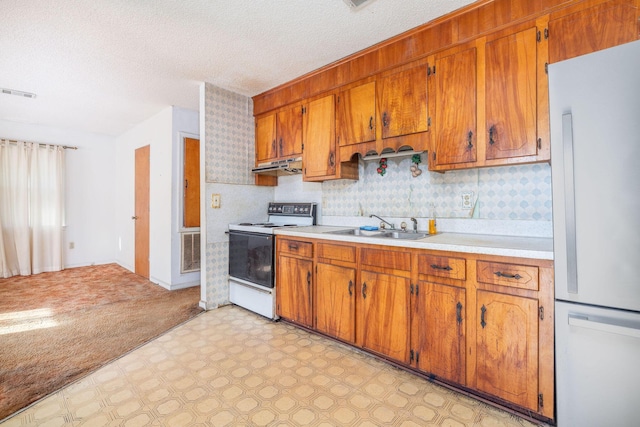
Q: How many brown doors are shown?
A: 2